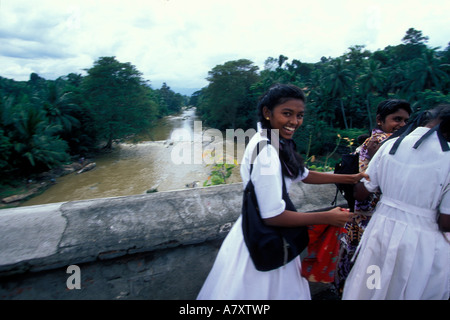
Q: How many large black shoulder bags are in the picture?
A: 1